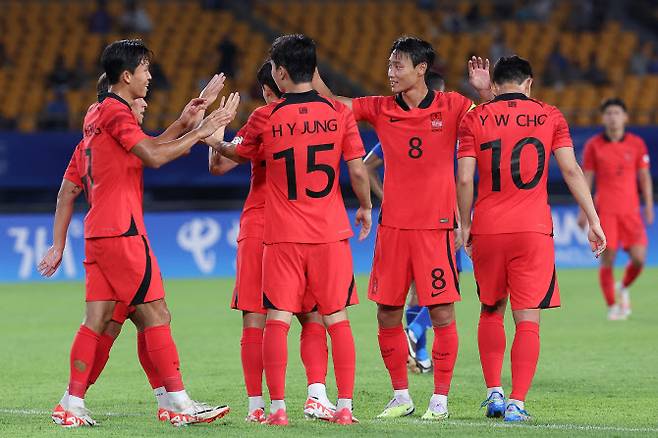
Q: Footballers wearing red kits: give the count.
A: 7